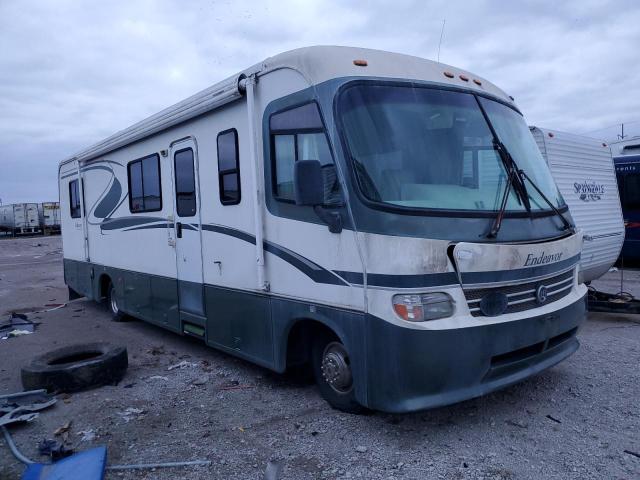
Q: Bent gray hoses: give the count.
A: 1